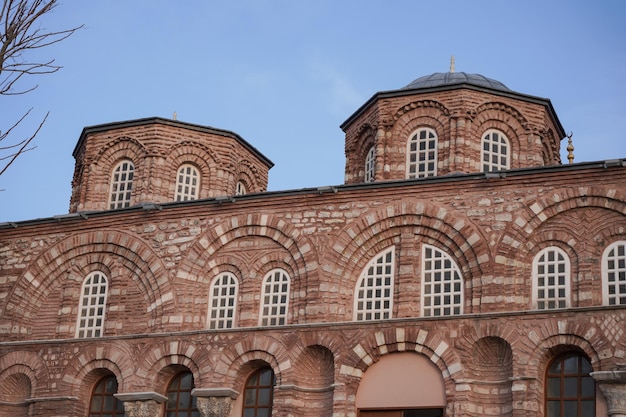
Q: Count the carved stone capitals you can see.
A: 3